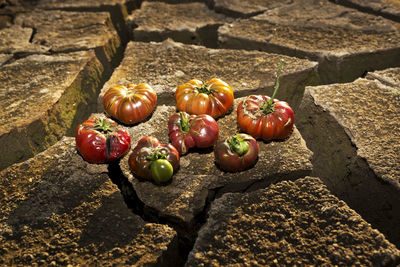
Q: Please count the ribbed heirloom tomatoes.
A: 7